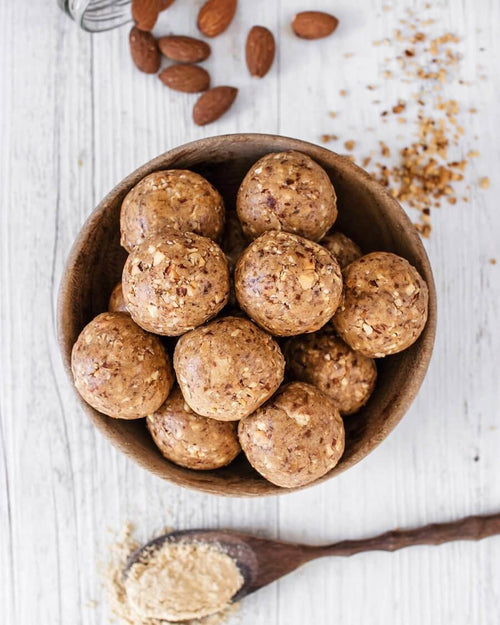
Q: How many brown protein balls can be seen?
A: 13